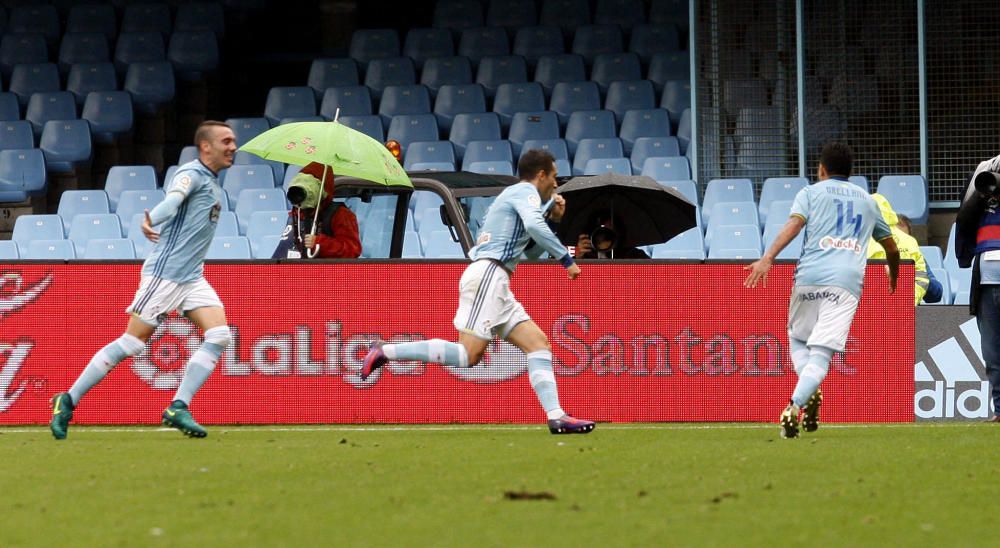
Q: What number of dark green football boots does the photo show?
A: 2